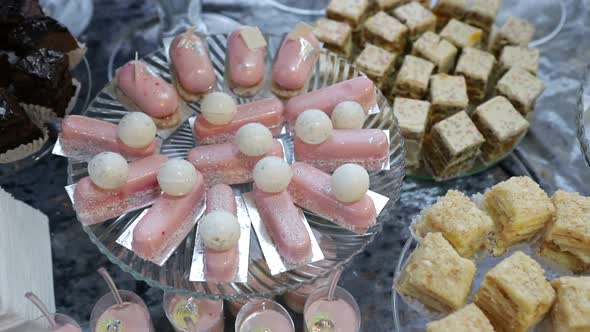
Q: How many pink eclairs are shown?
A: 14